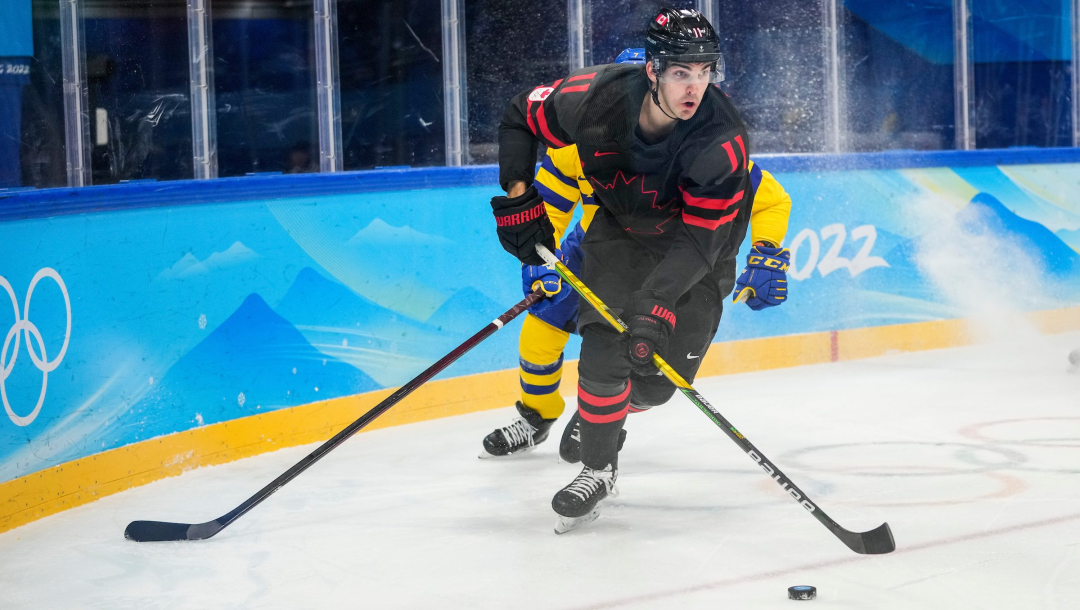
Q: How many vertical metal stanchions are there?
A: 9